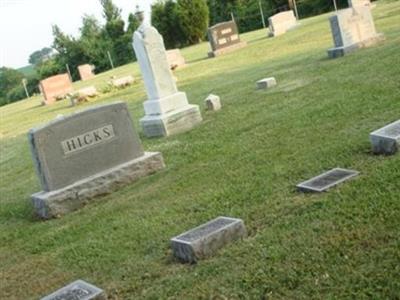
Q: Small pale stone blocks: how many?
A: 2